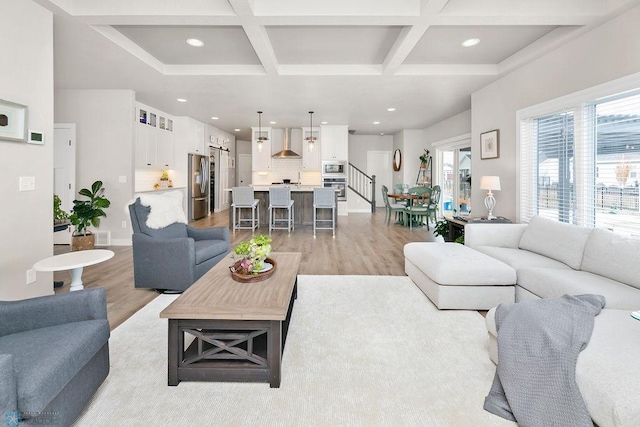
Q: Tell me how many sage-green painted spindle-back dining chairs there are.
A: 4